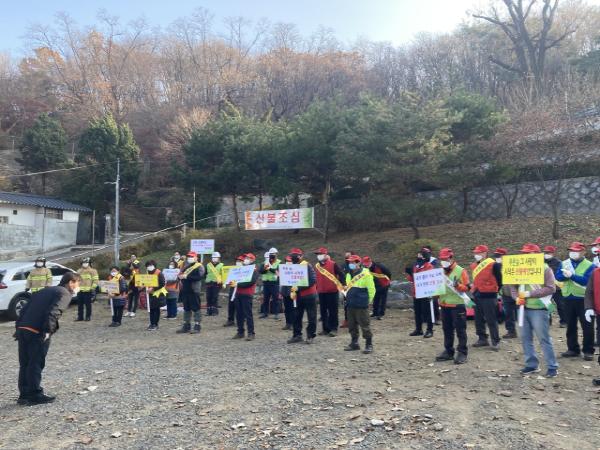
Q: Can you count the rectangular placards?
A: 9